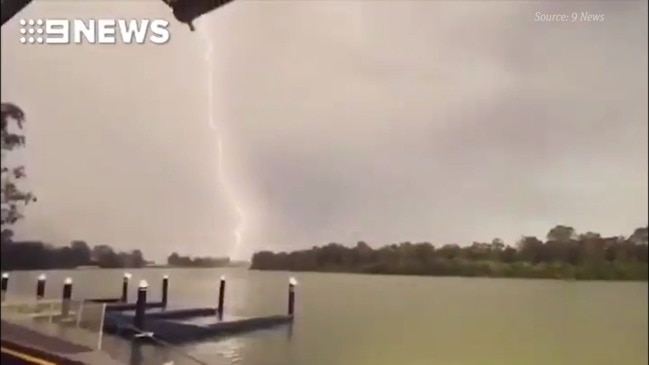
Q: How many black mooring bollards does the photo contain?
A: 8